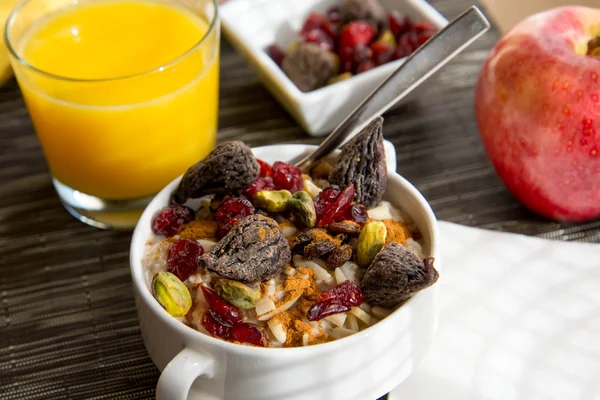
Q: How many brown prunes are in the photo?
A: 6